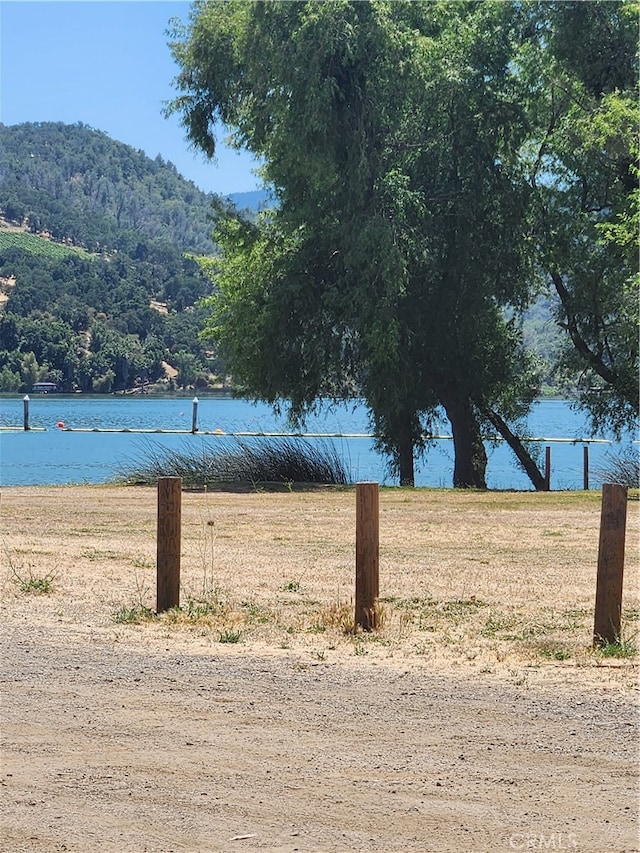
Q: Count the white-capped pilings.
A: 2